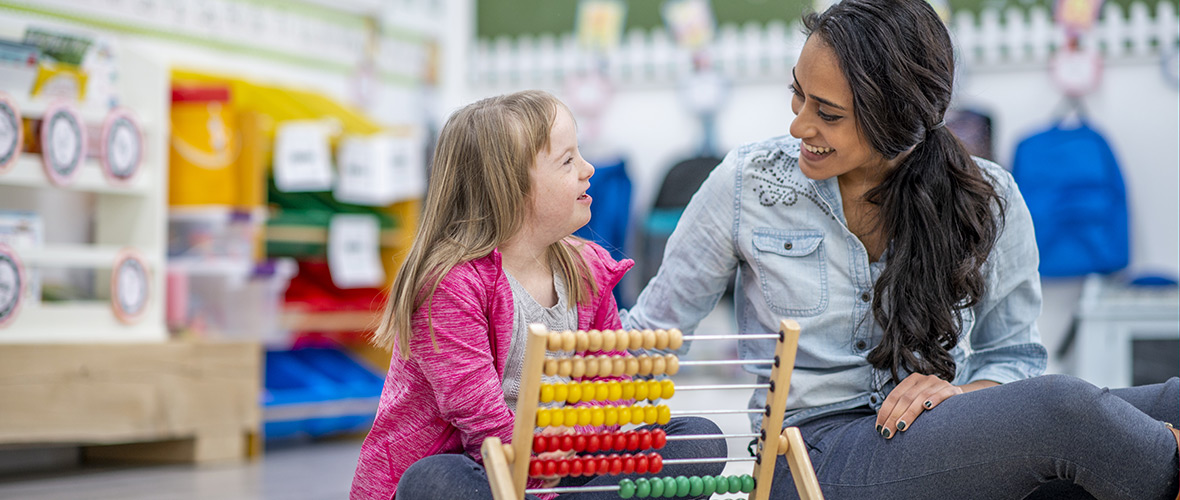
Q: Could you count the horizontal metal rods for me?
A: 7